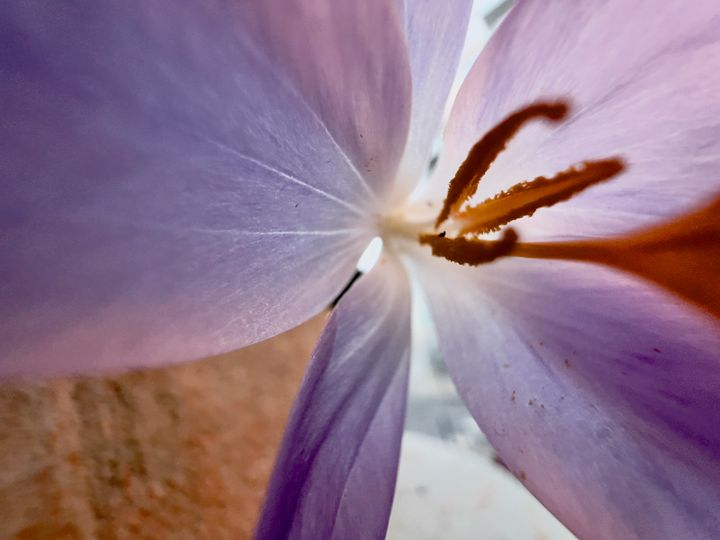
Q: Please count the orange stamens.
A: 3